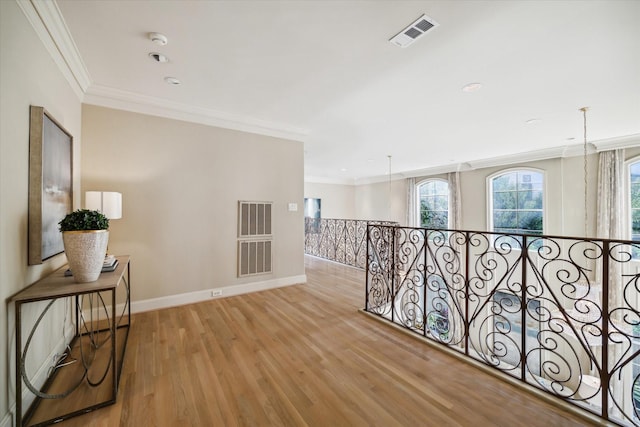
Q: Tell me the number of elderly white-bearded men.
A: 0